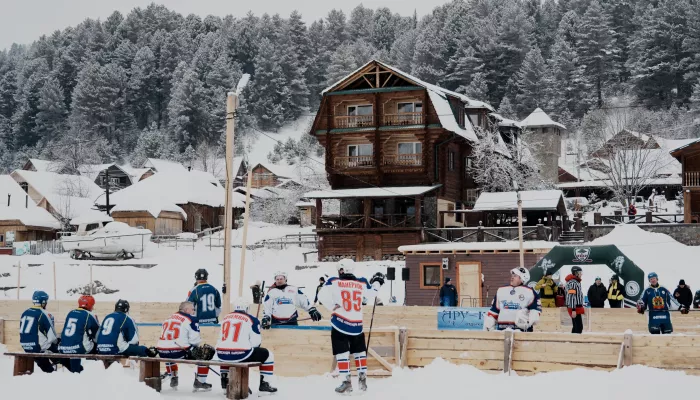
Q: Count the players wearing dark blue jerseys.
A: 5